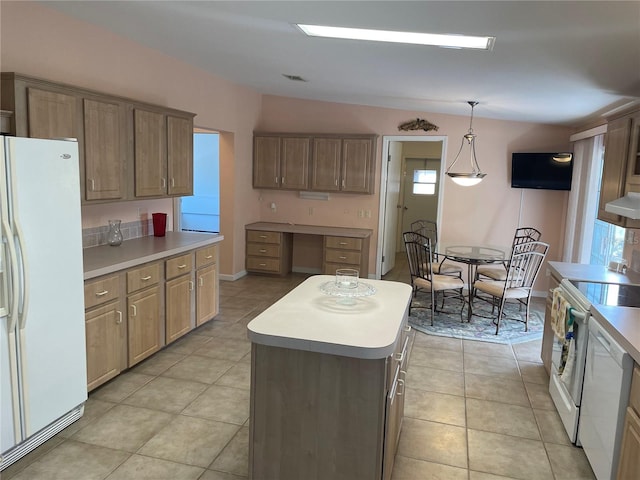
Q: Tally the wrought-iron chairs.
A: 4